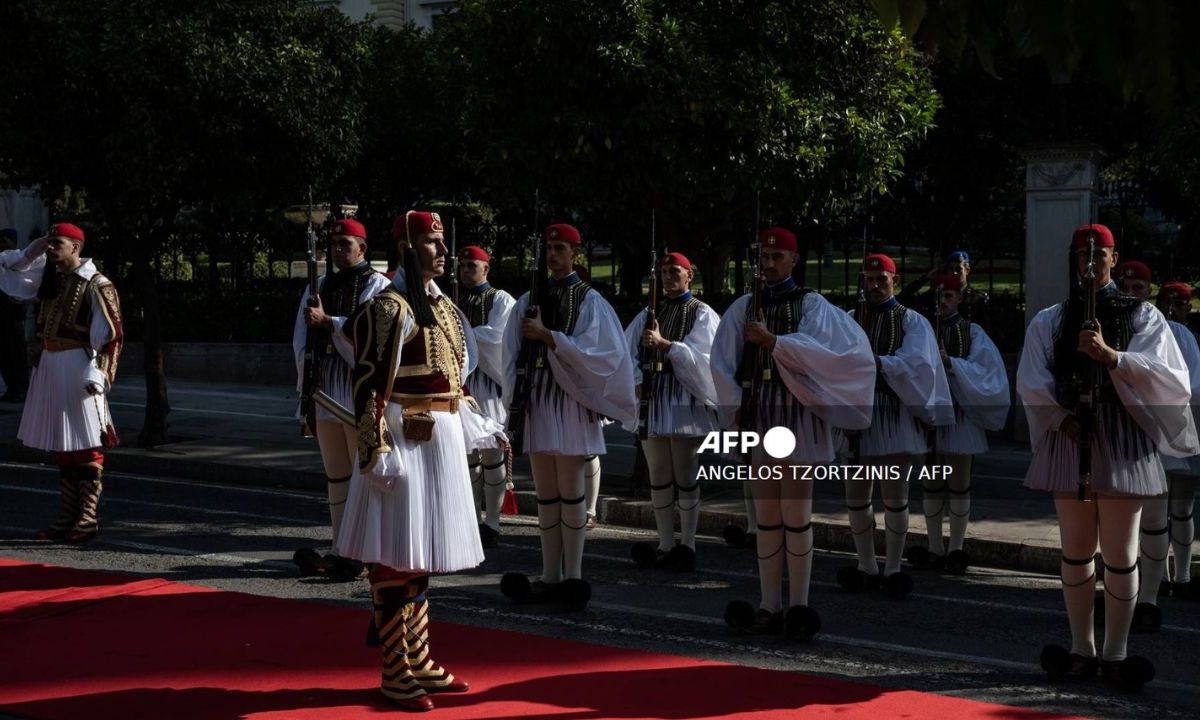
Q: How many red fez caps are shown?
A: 12